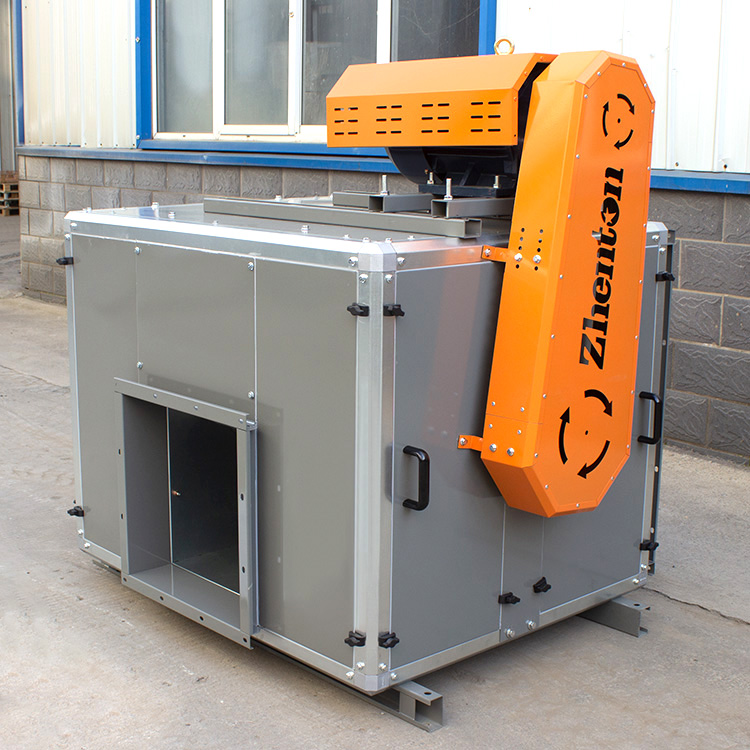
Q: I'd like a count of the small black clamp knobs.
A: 10